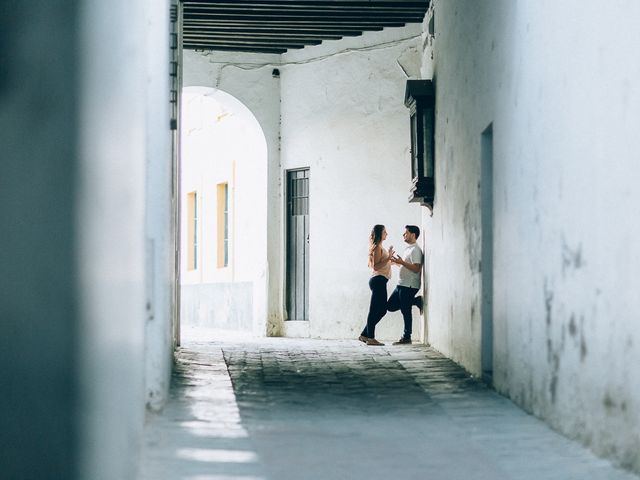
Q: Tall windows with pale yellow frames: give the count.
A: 2